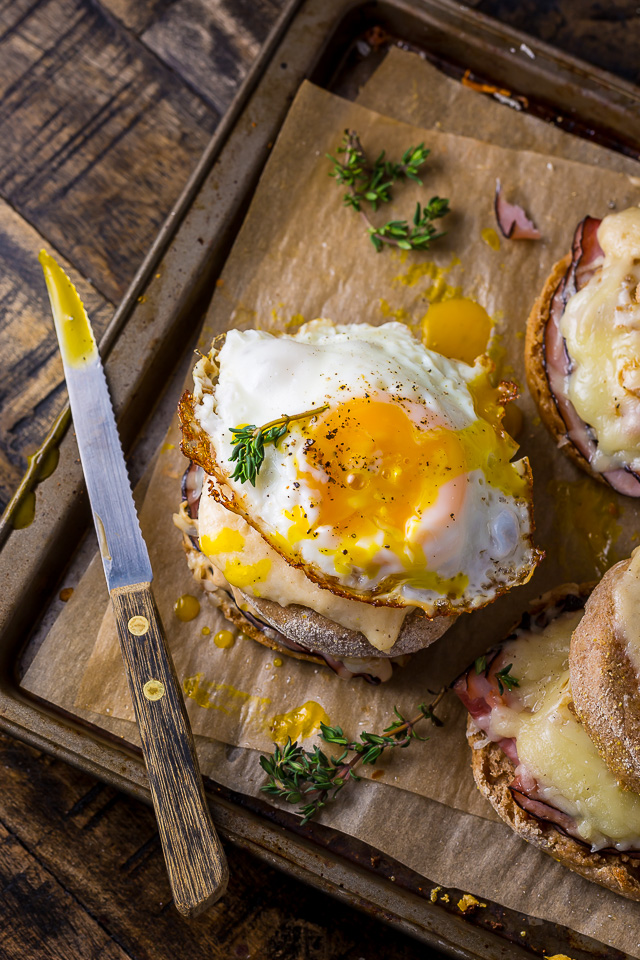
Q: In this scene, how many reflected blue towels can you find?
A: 0